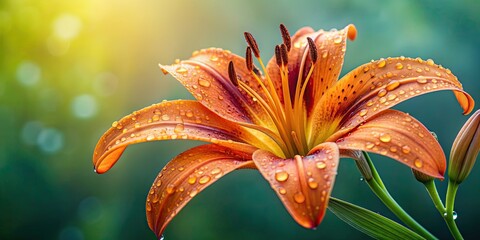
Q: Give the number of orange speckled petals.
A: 7